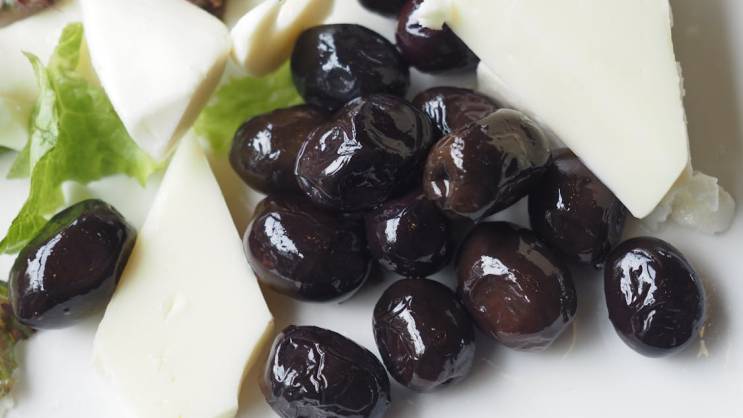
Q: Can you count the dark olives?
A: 15